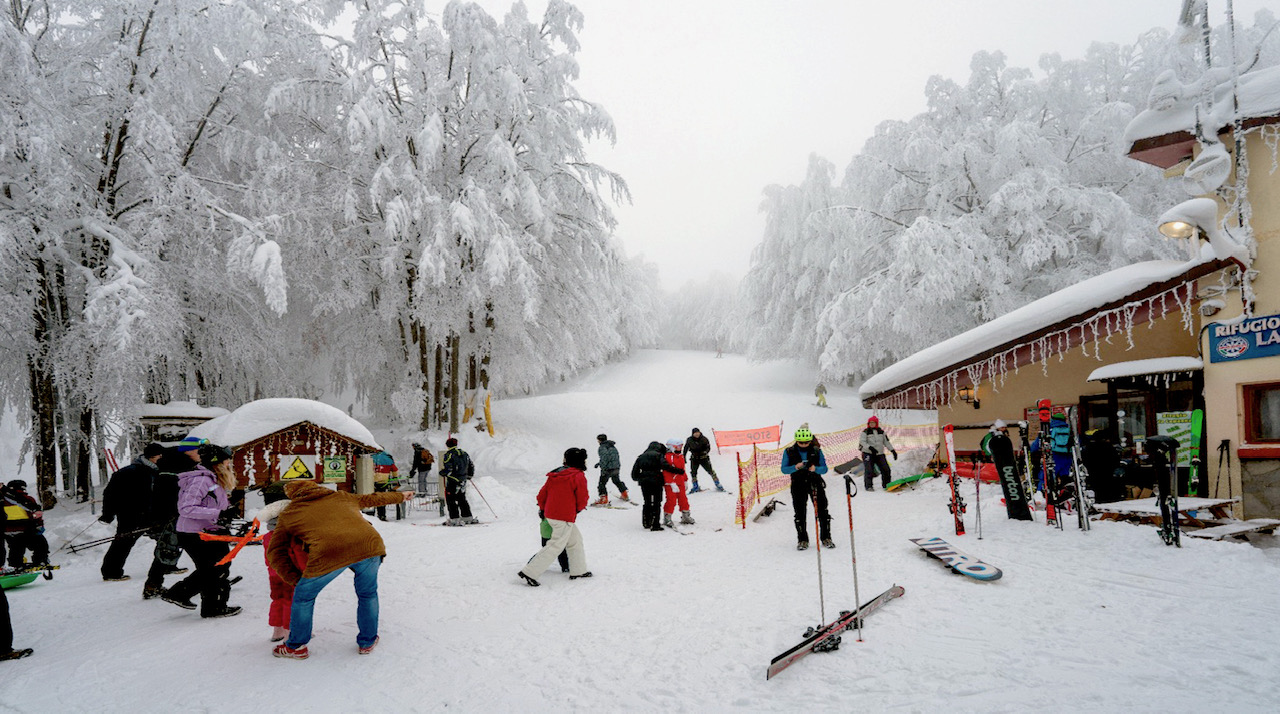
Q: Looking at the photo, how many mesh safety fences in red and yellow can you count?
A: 1